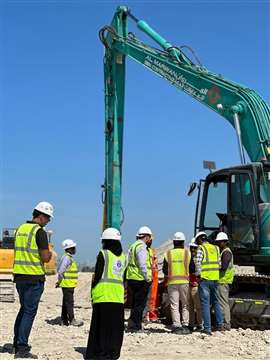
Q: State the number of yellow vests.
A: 7